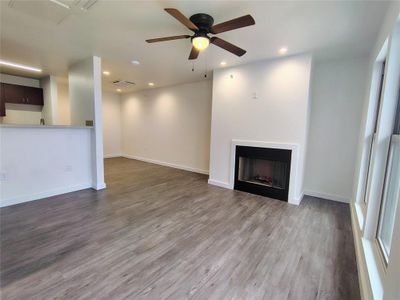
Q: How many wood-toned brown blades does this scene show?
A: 5